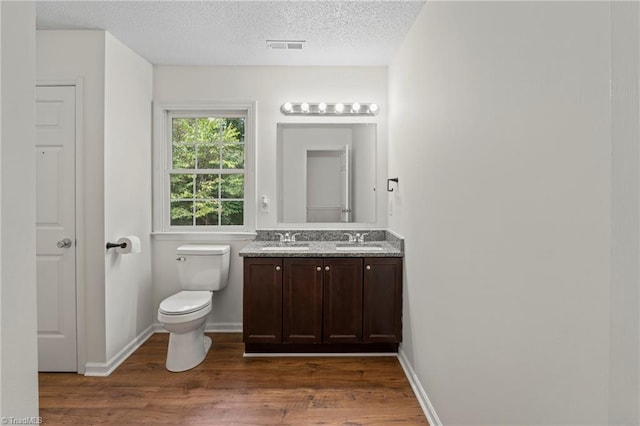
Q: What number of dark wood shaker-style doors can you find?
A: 4